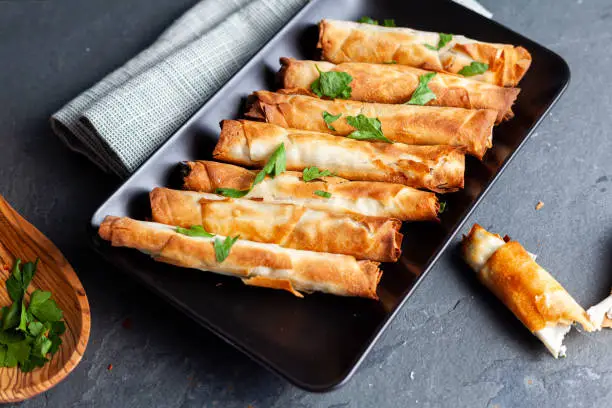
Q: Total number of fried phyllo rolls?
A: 8